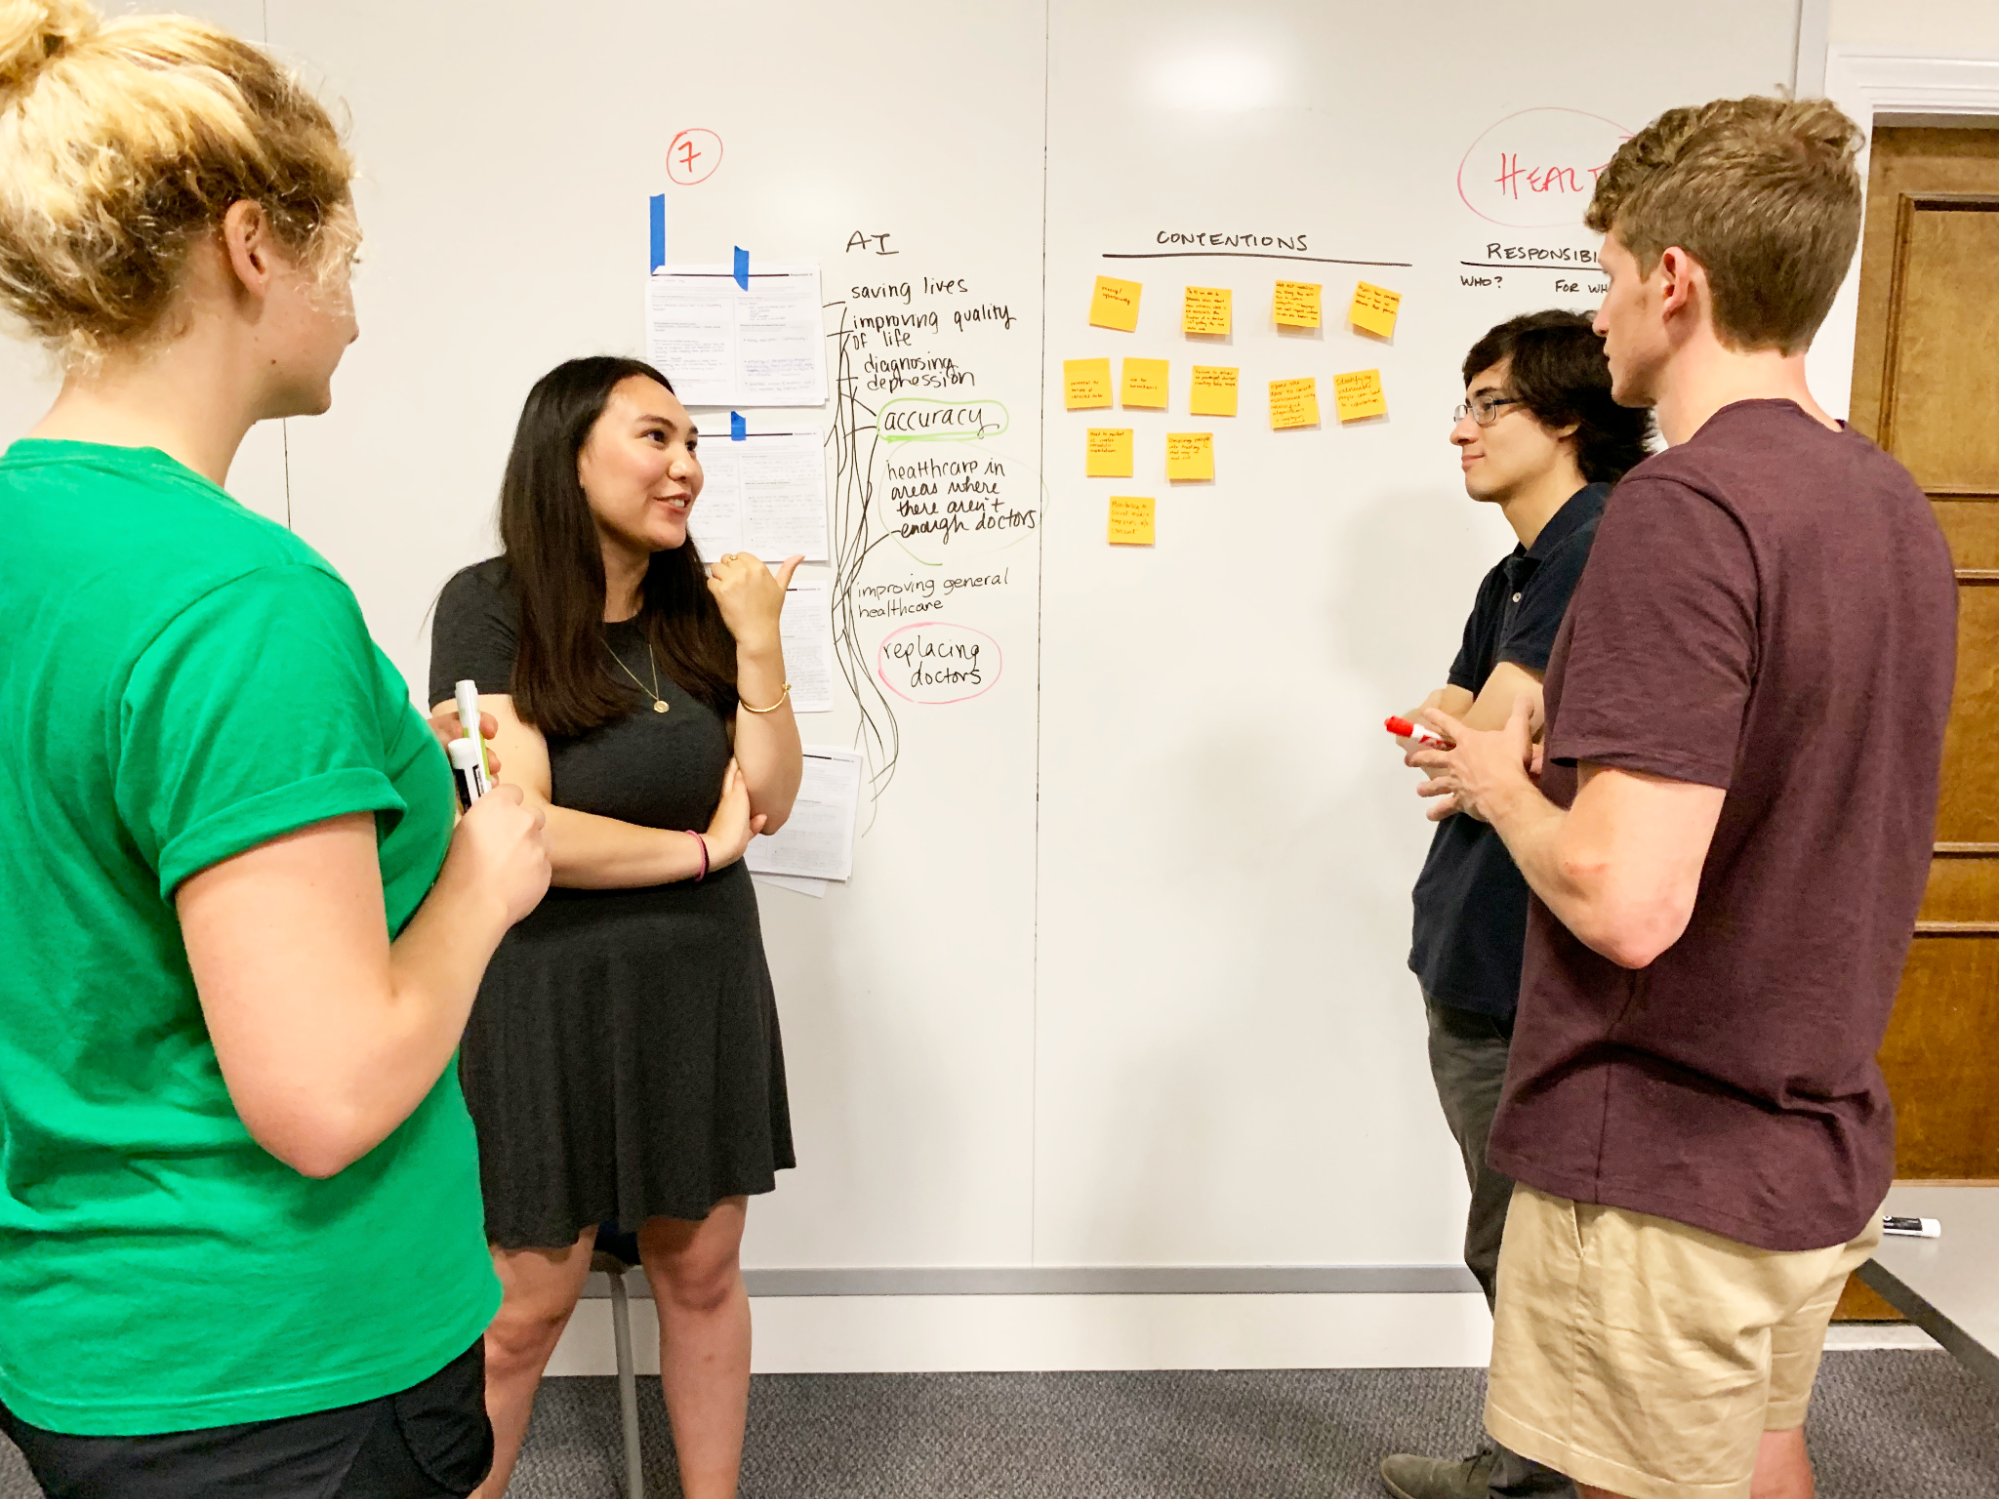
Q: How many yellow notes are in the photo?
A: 12